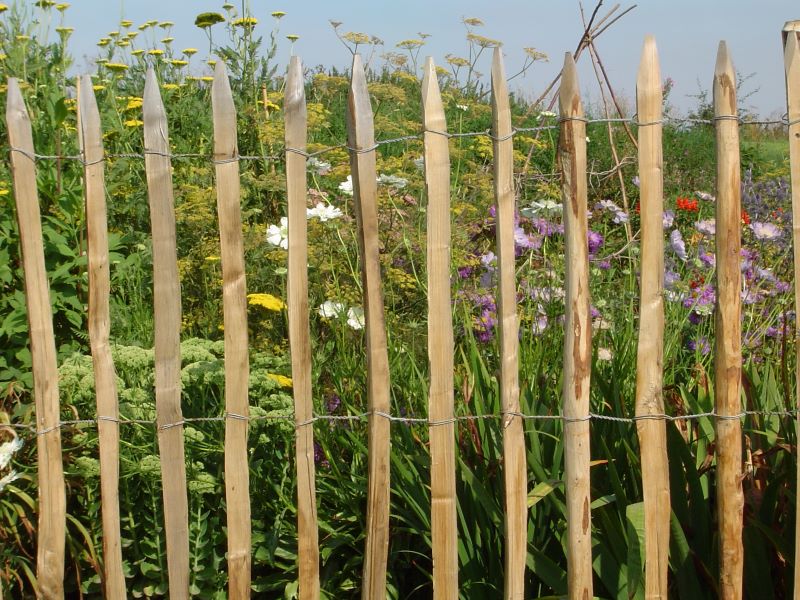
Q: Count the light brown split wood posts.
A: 12